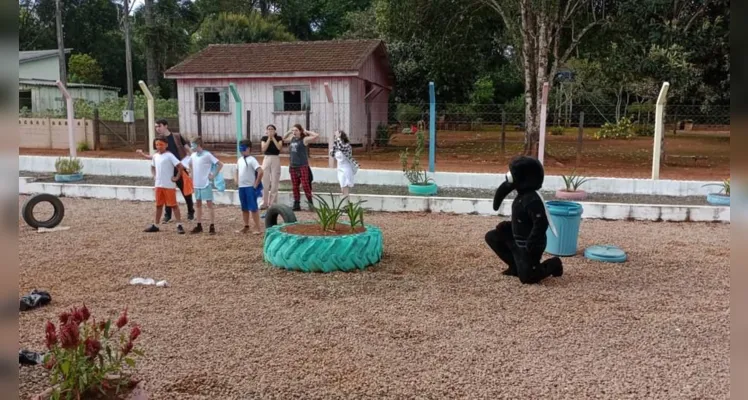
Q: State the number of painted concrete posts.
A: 7